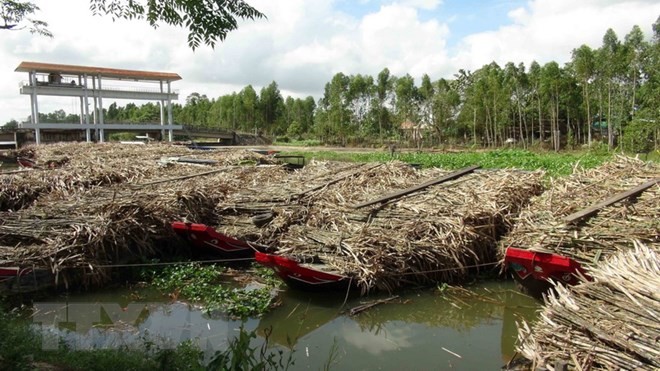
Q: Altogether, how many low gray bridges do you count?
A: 1